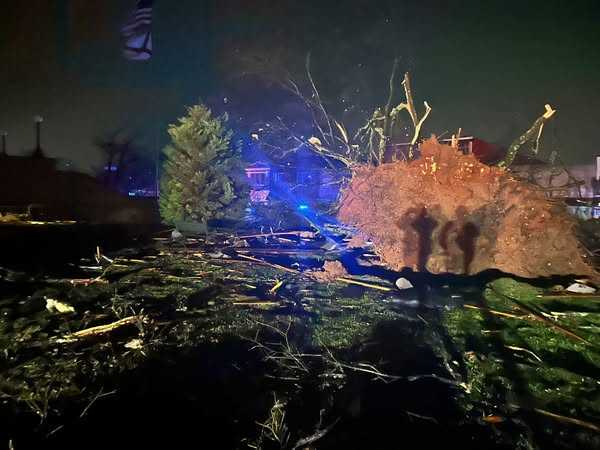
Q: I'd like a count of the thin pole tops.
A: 2